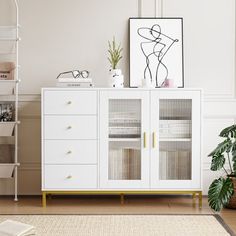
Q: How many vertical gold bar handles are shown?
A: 2